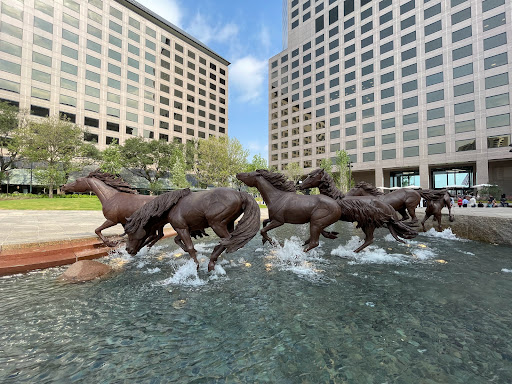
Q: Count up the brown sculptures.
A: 6